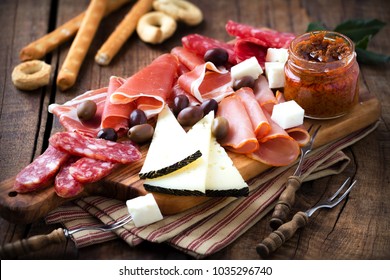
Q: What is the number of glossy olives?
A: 10